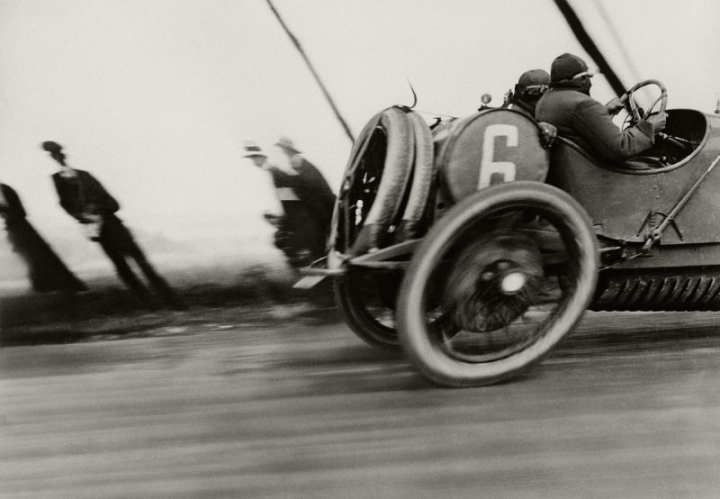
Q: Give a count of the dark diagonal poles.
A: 2